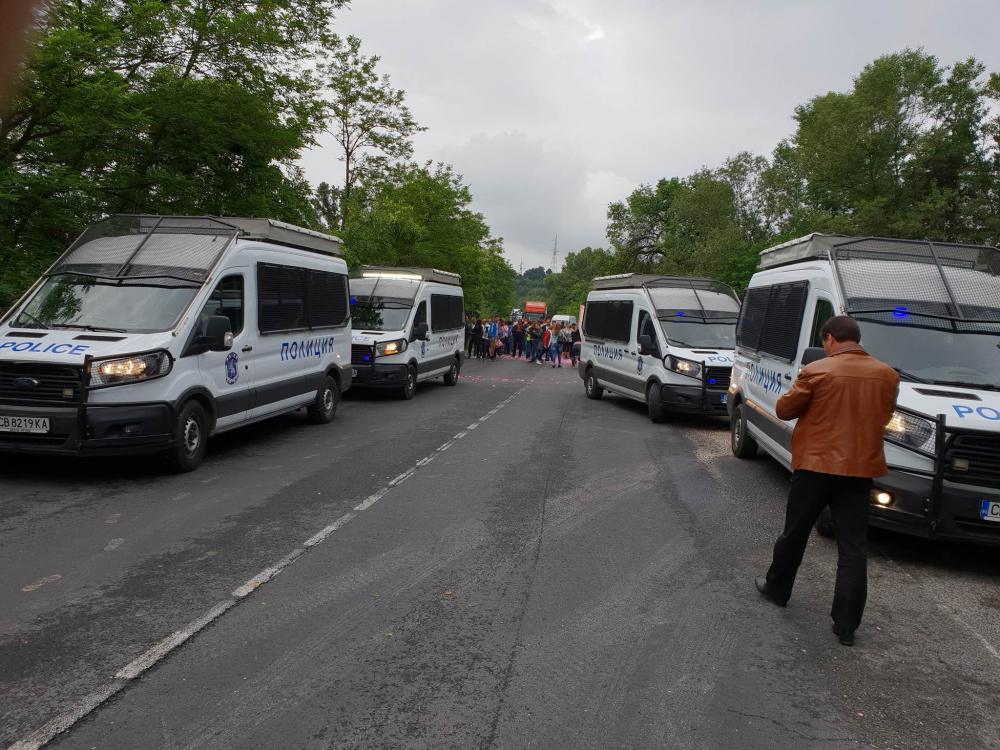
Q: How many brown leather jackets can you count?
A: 1